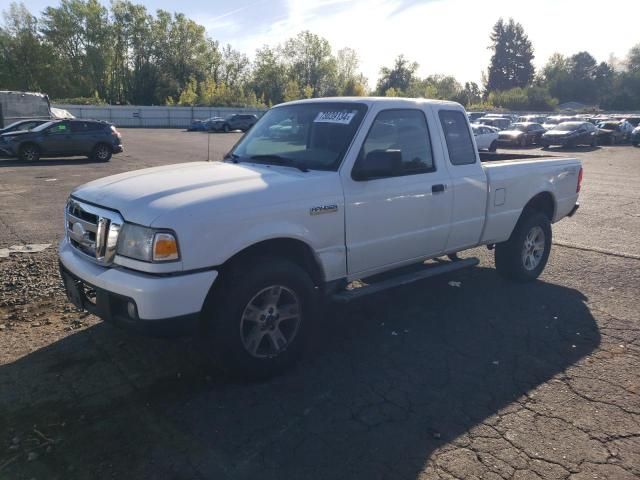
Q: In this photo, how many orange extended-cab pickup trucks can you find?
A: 0